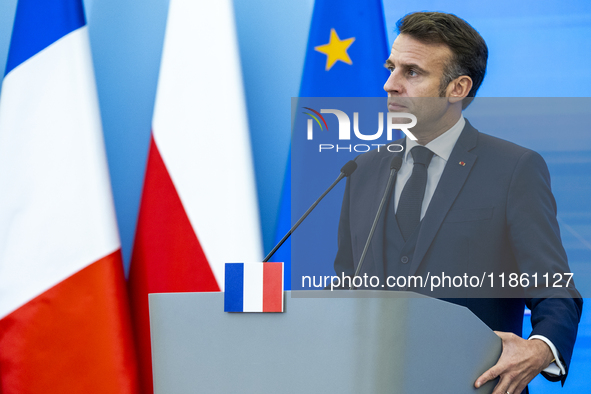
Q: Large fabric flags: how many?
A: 3